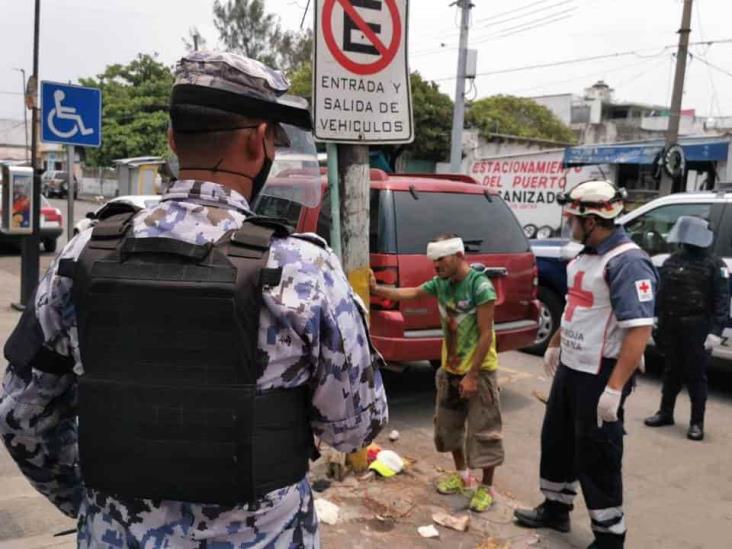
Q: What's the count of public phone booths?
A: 1